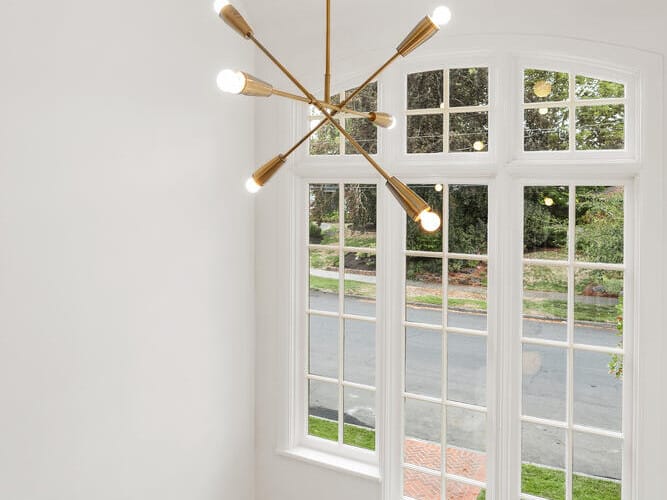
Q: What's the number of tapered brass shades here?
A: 6